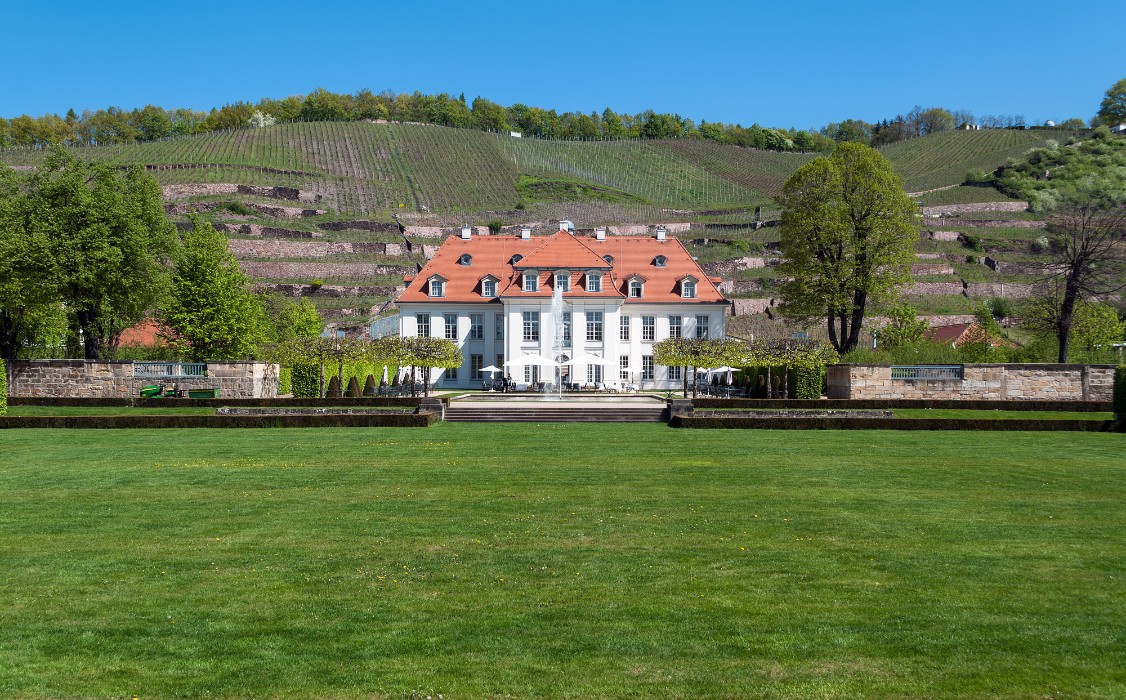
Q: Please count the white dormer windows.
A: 7